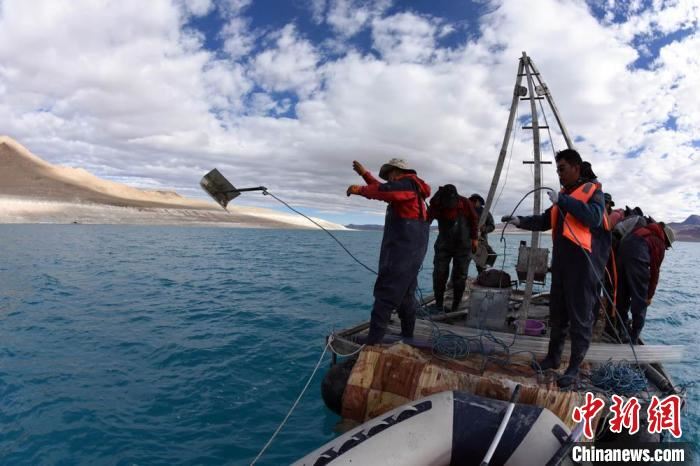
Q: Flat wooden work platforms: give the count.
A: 1